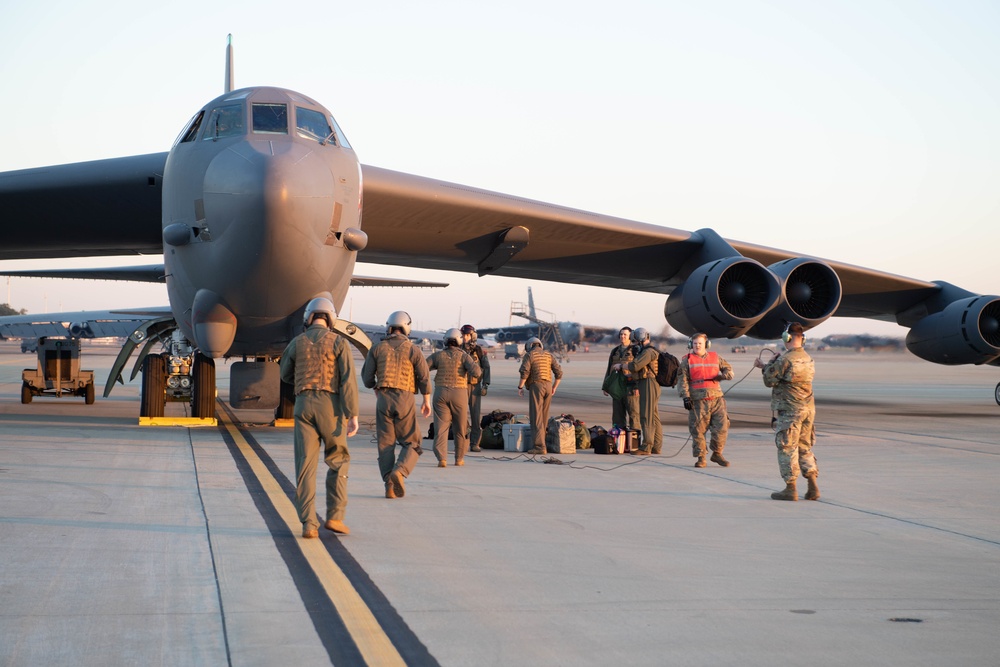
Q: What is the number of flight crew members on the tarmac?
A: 7